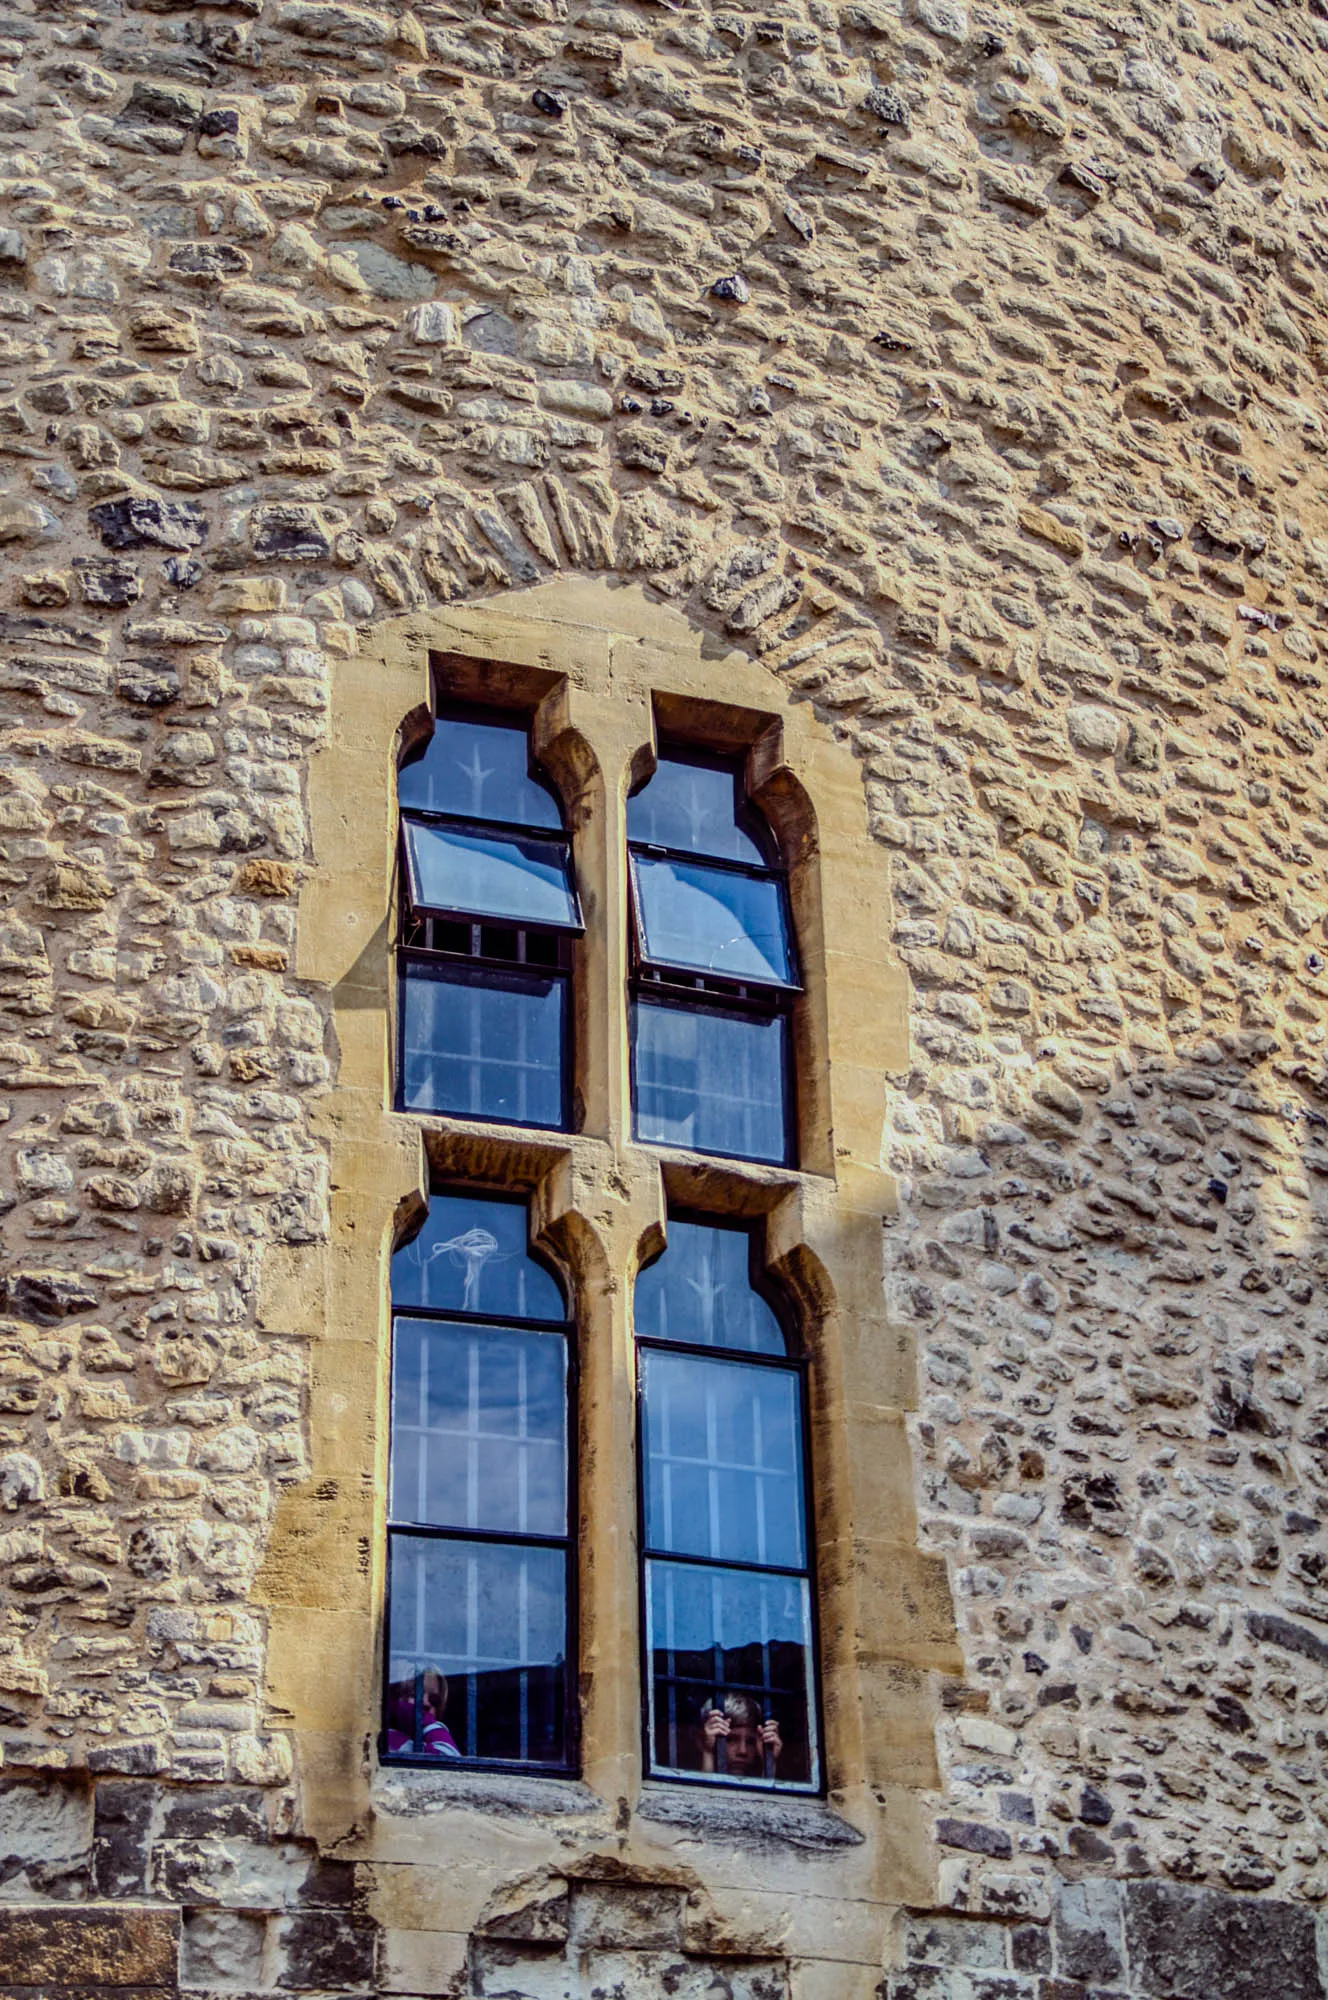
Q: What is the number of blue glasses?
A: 12